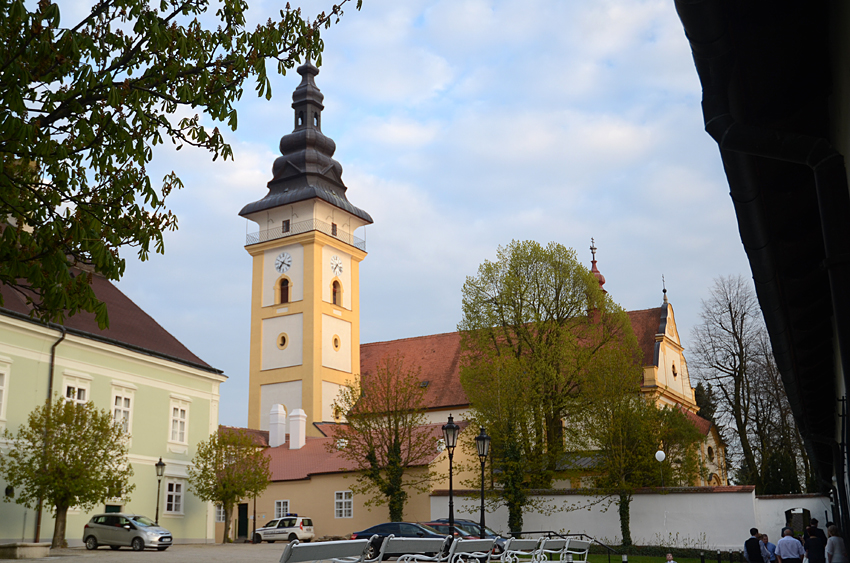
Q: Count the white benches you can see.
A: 6